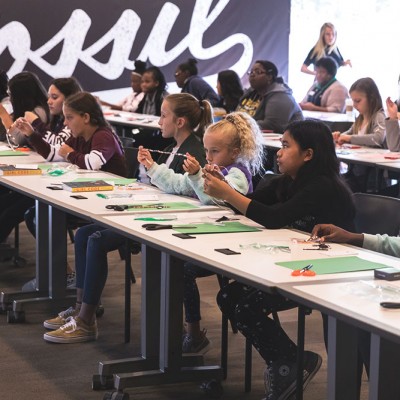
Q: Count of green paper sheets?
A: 6